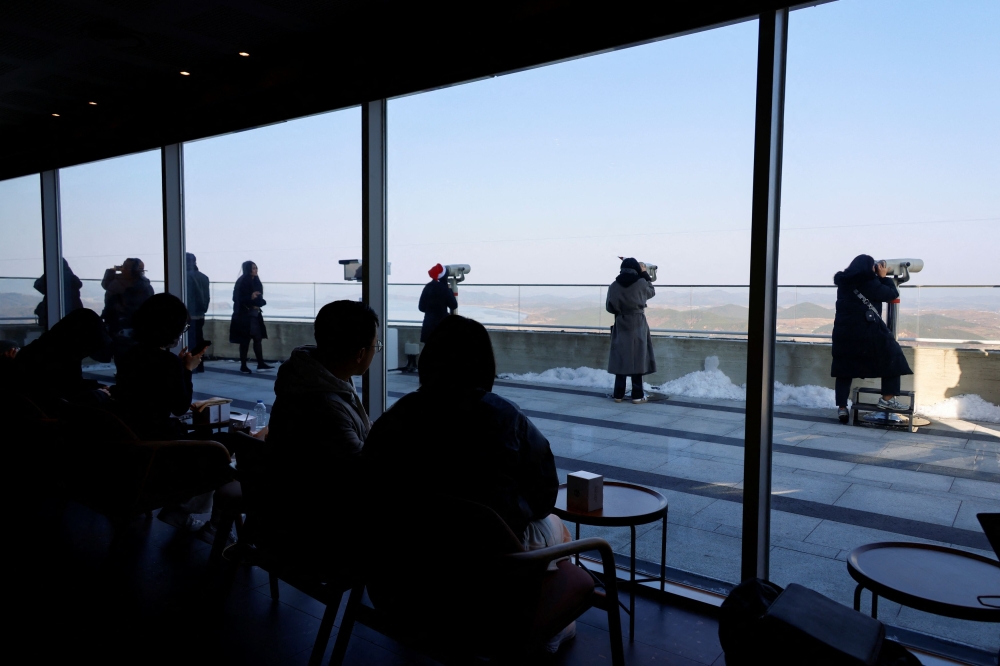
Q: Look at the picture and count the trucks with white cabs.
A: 0